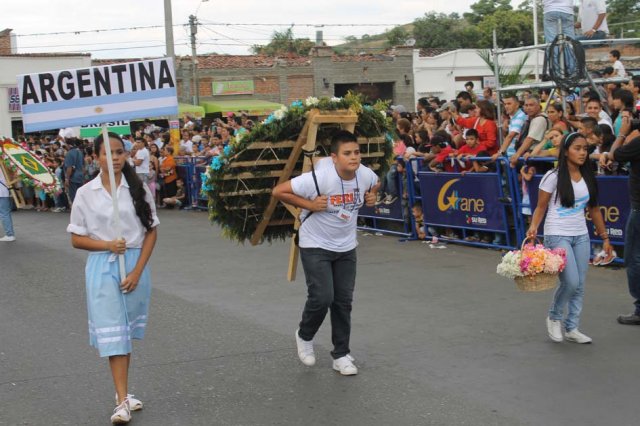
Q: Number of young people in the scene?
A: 3